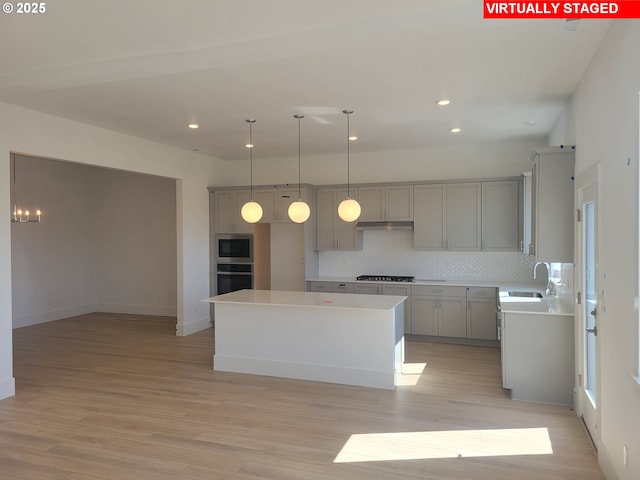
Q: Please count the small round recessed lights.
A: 5